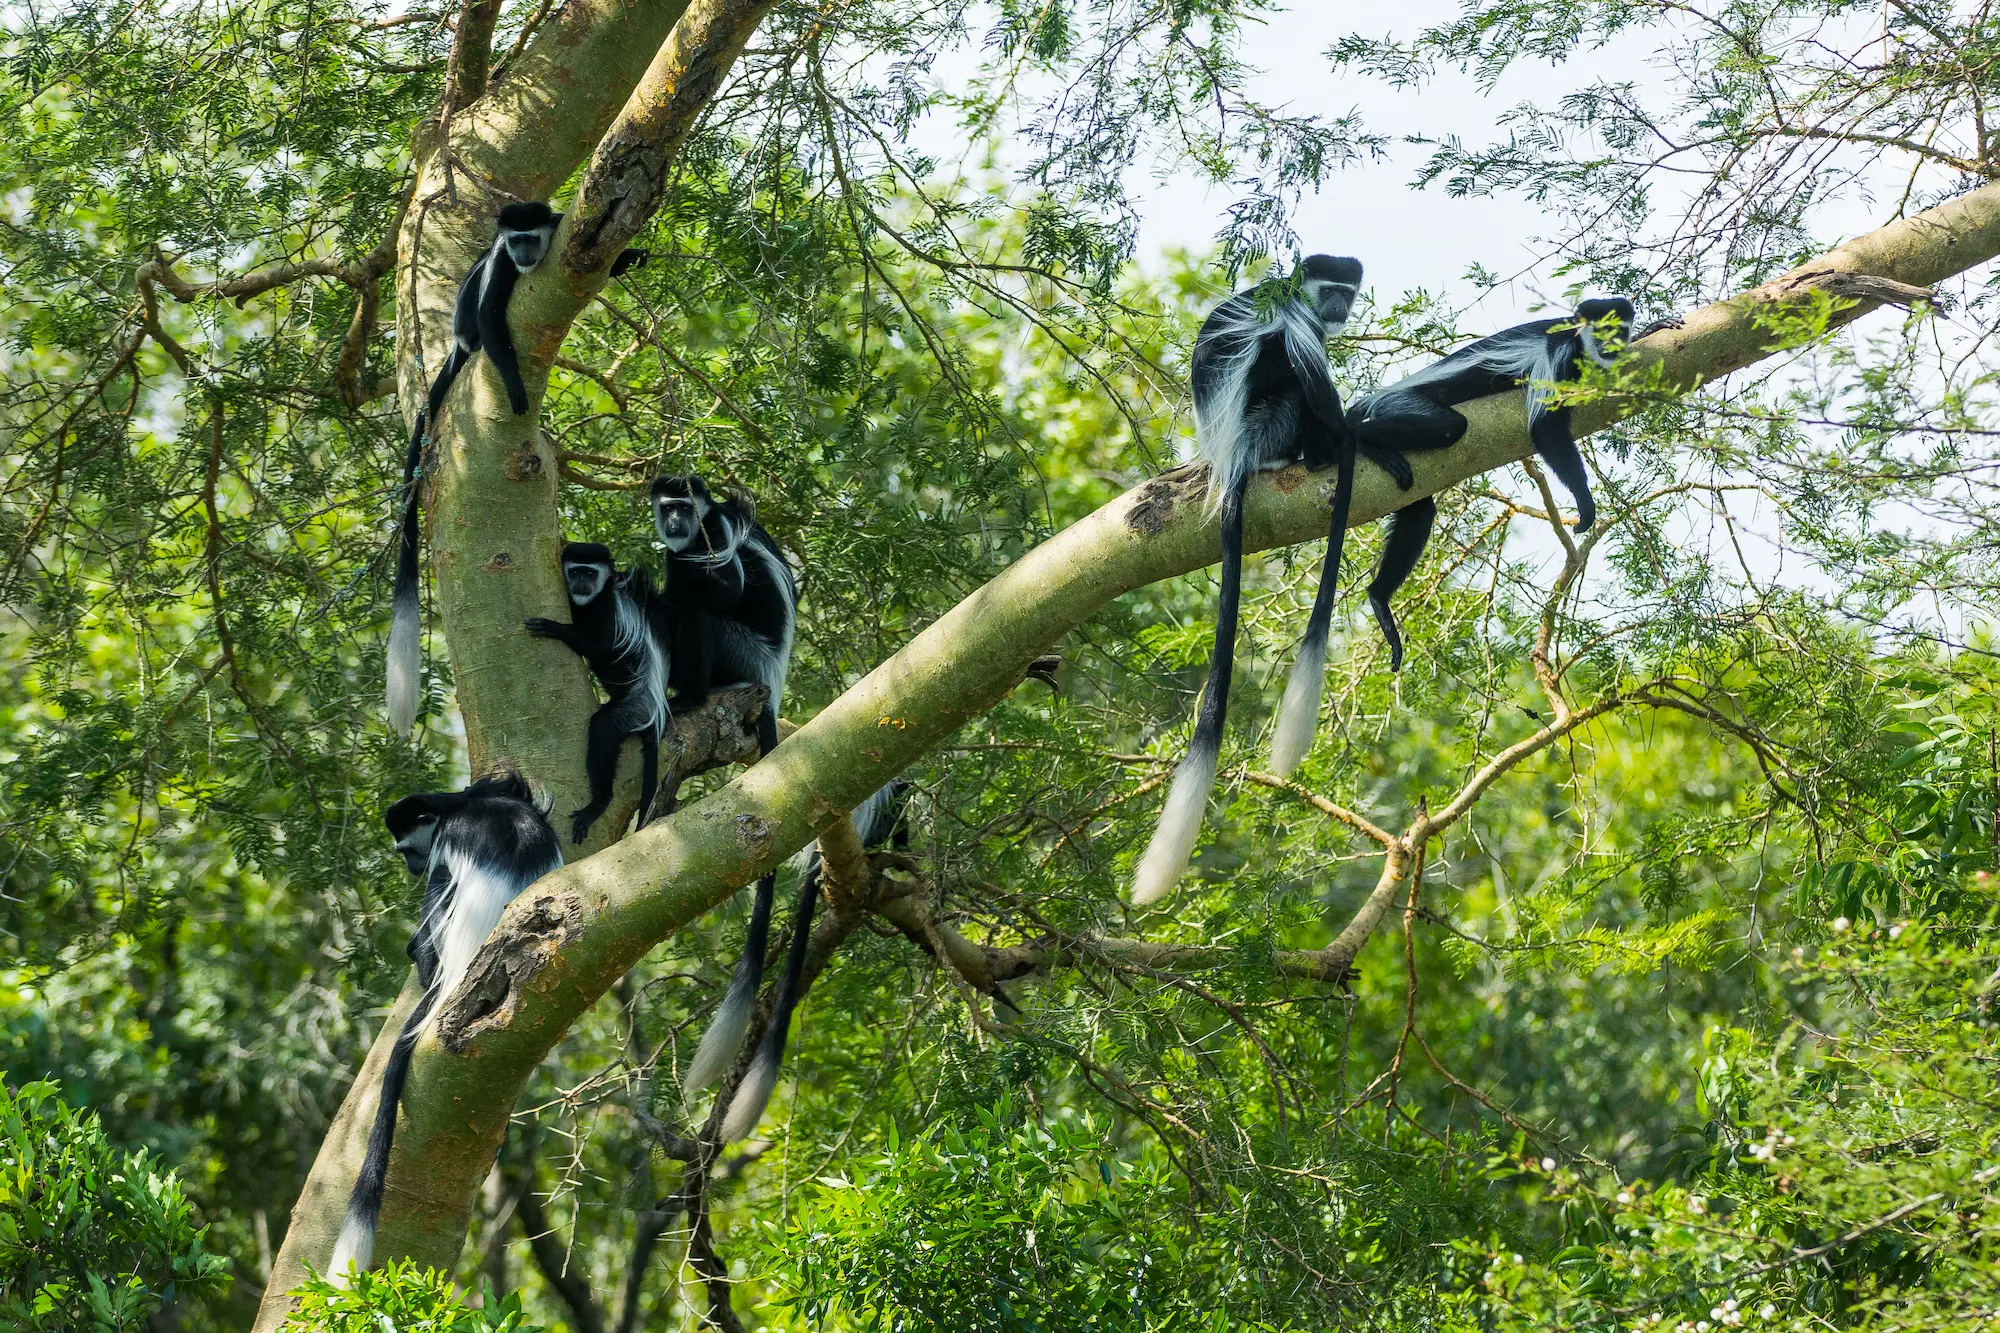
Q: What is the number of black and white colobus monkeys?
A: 7